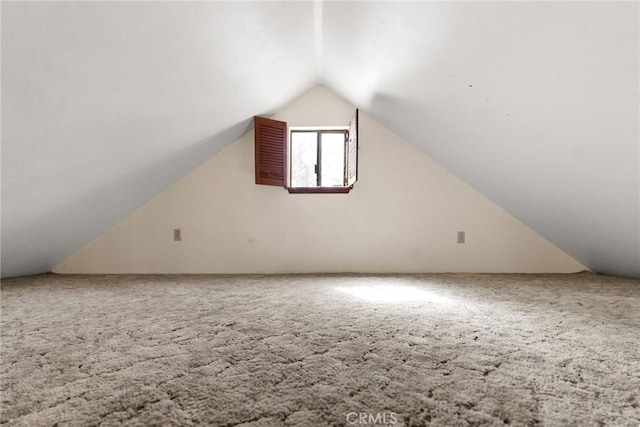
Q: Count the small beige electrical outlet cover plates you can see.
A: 2